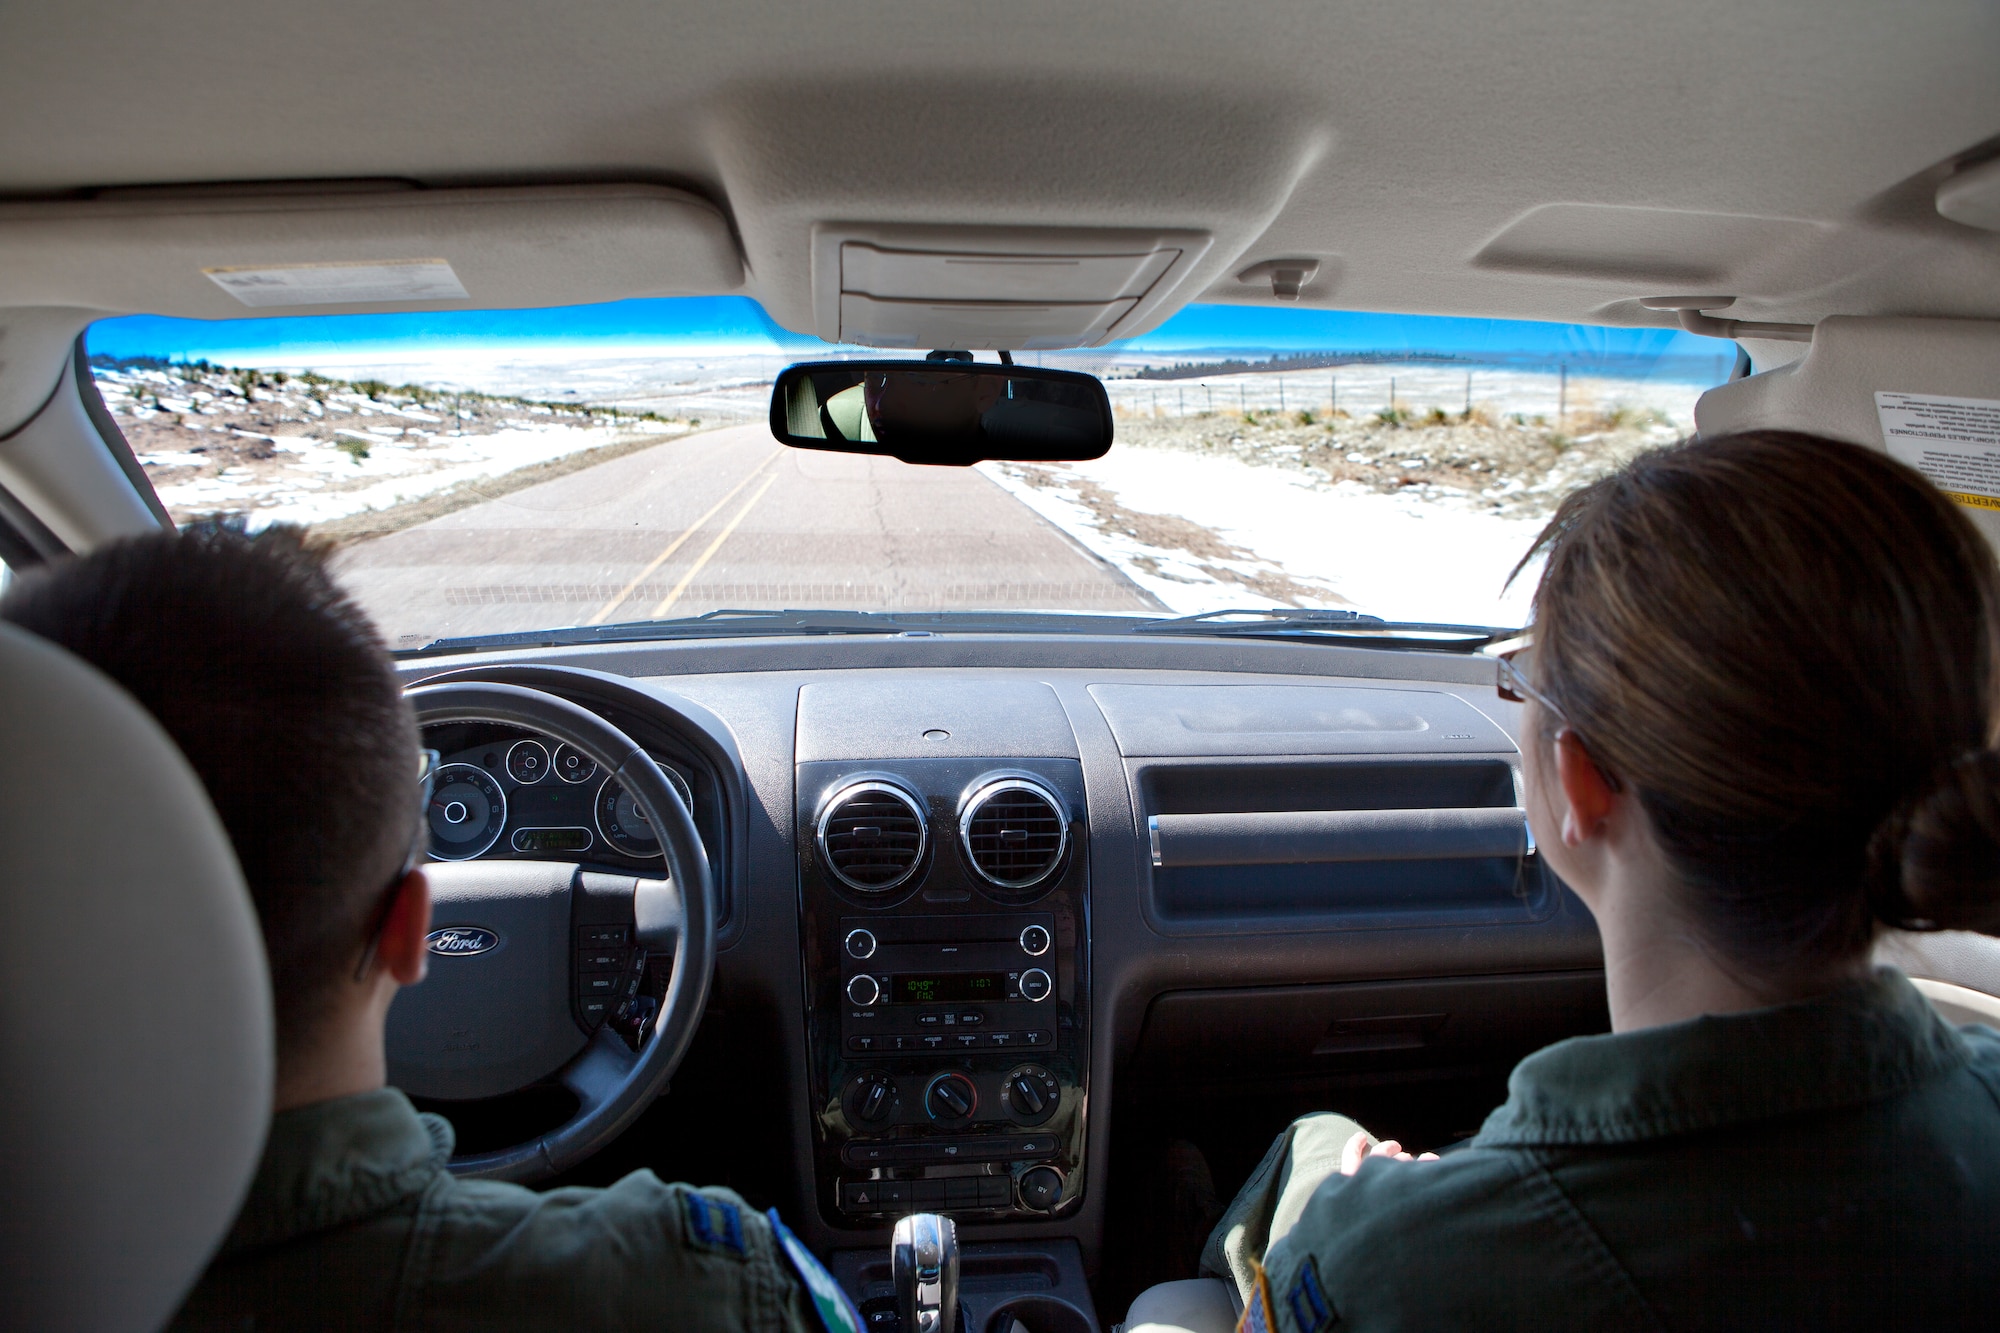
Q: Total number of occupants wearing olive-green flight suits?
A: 2